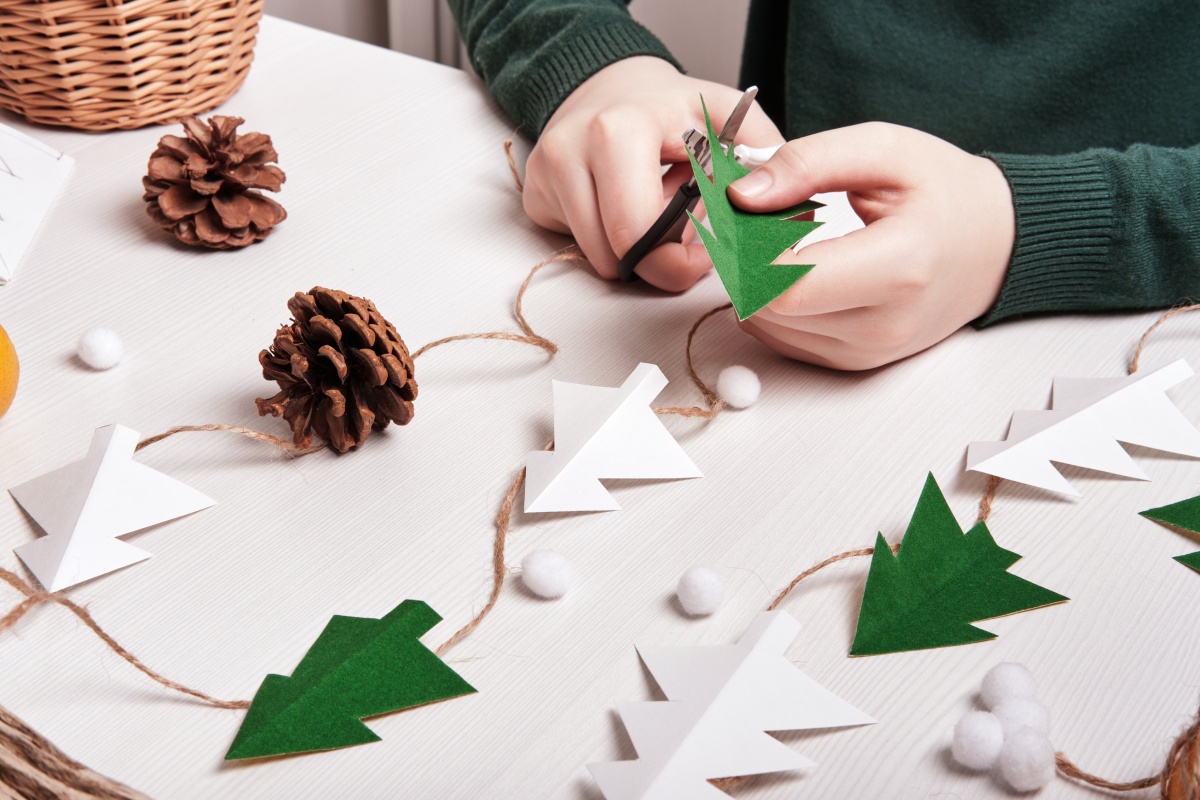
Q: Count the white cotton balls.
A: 8